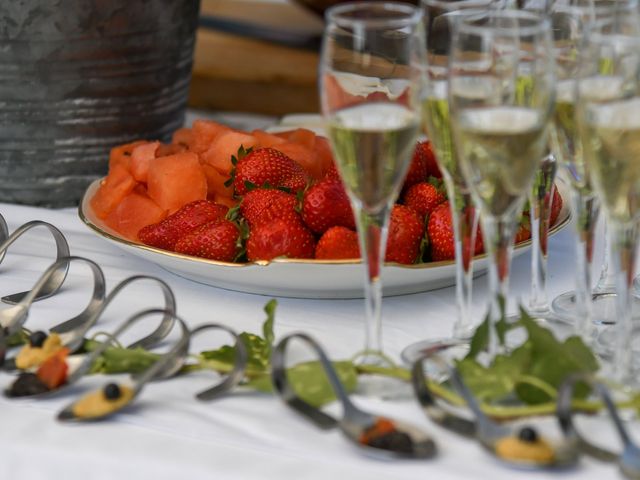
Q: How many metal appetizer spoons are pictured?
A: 9